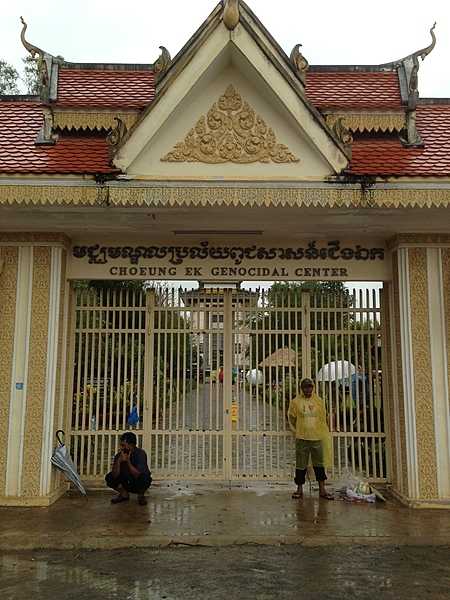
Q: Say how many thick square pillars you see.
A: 2